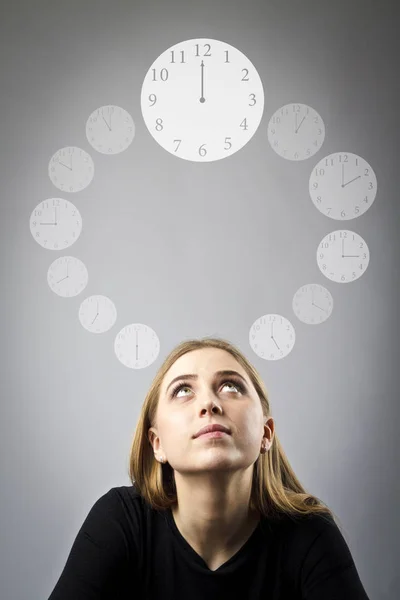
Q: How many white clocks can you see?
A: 12